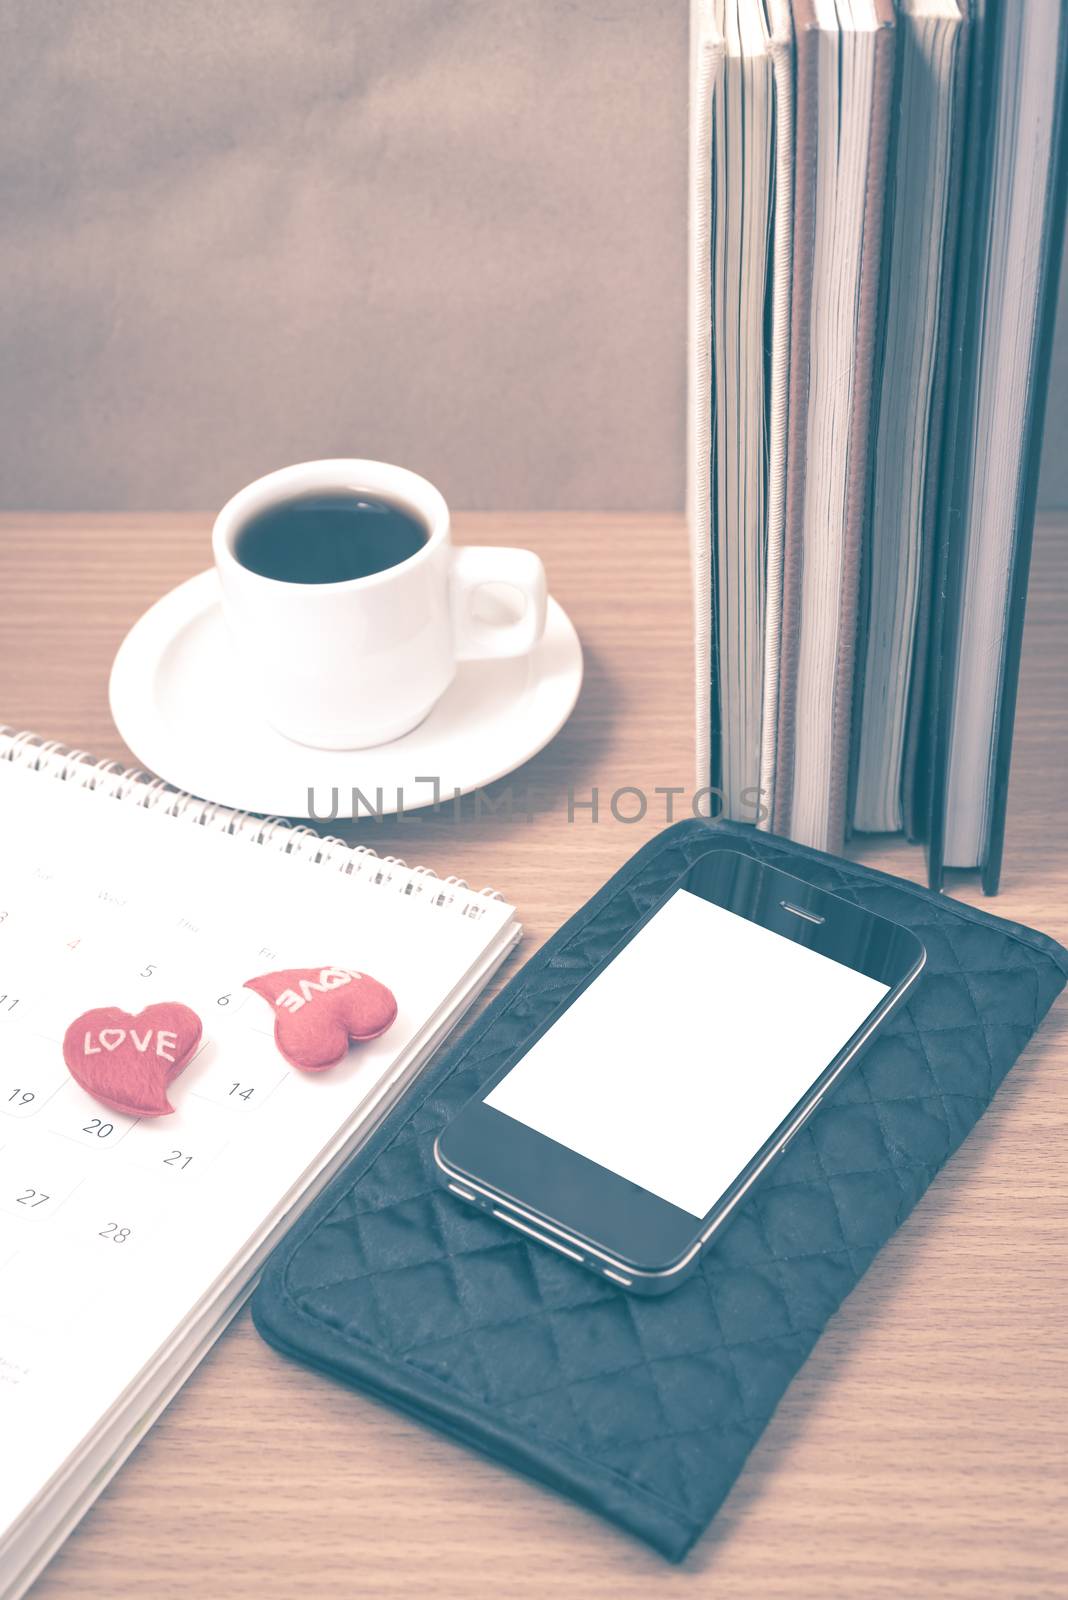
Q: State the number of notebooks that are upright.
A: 4